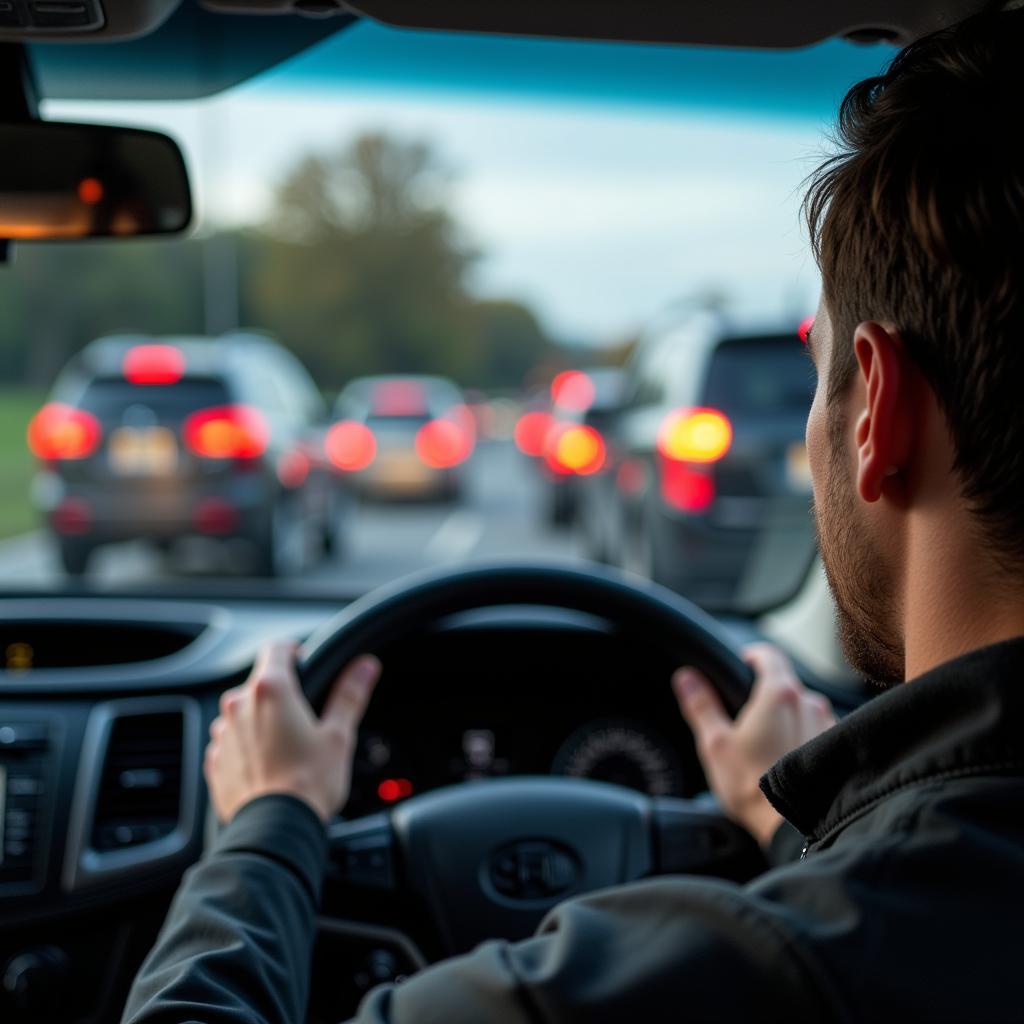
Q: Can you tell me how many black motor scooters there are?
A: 0